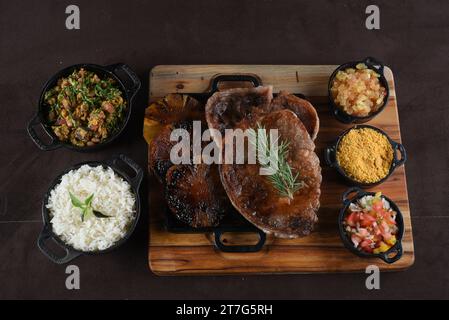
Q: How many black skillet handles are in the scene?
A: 12